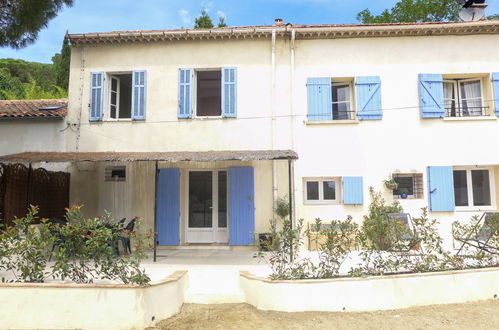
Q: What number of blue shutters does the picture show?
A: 12